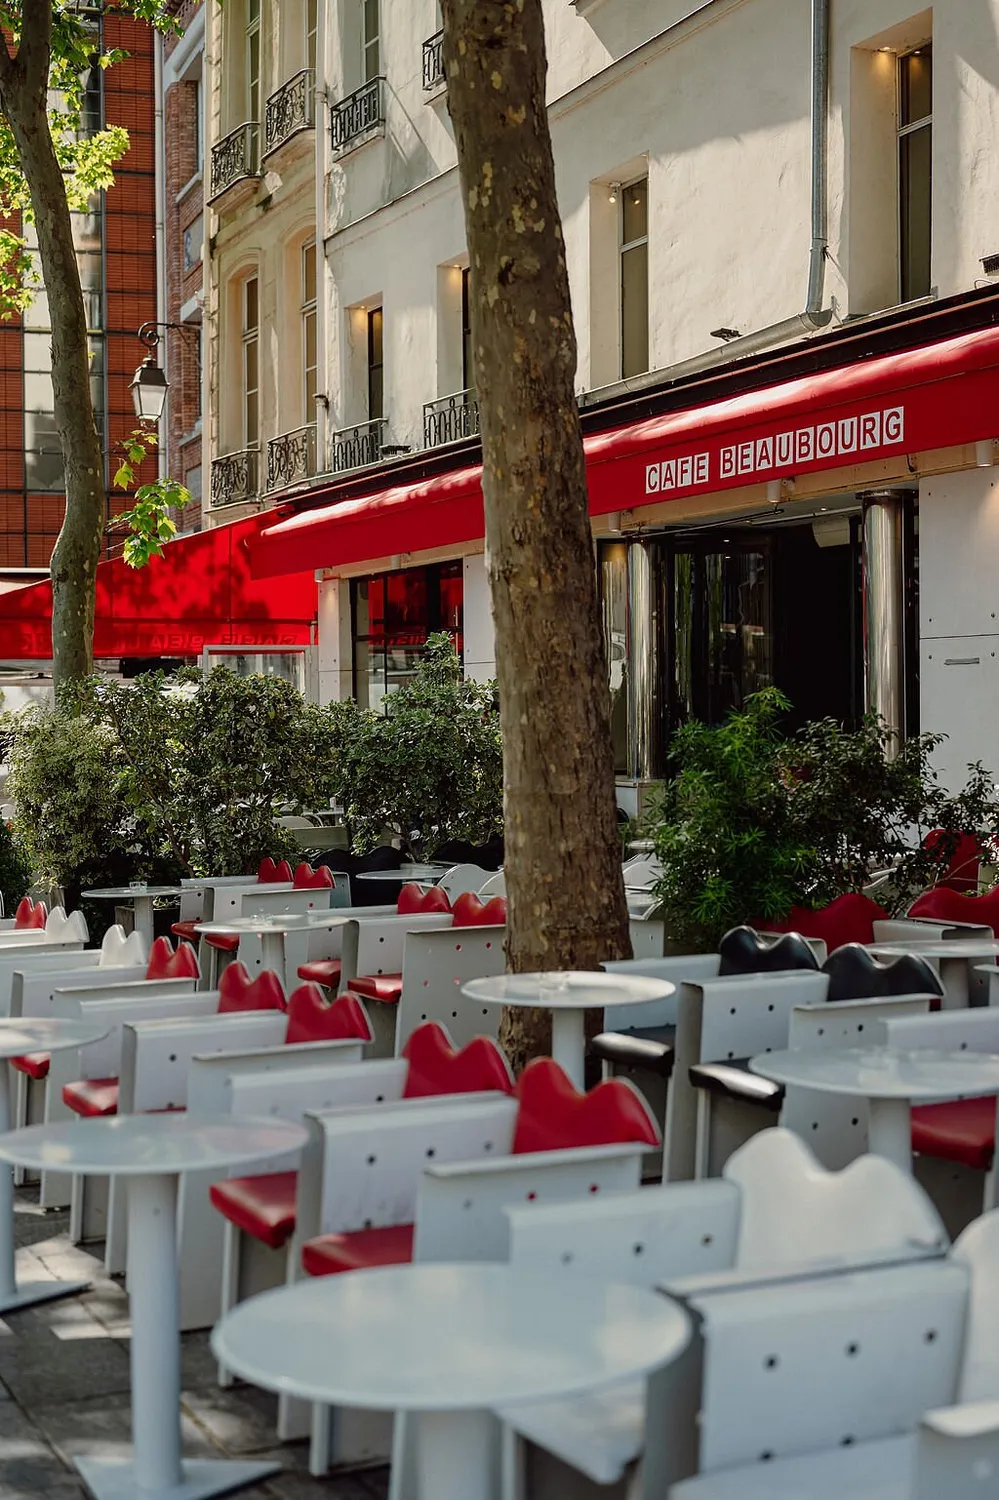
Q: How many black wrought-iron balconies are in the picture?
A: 8